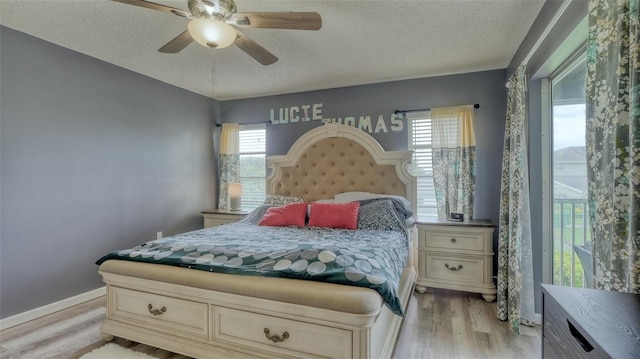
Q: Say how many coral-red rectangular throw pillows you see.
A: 2